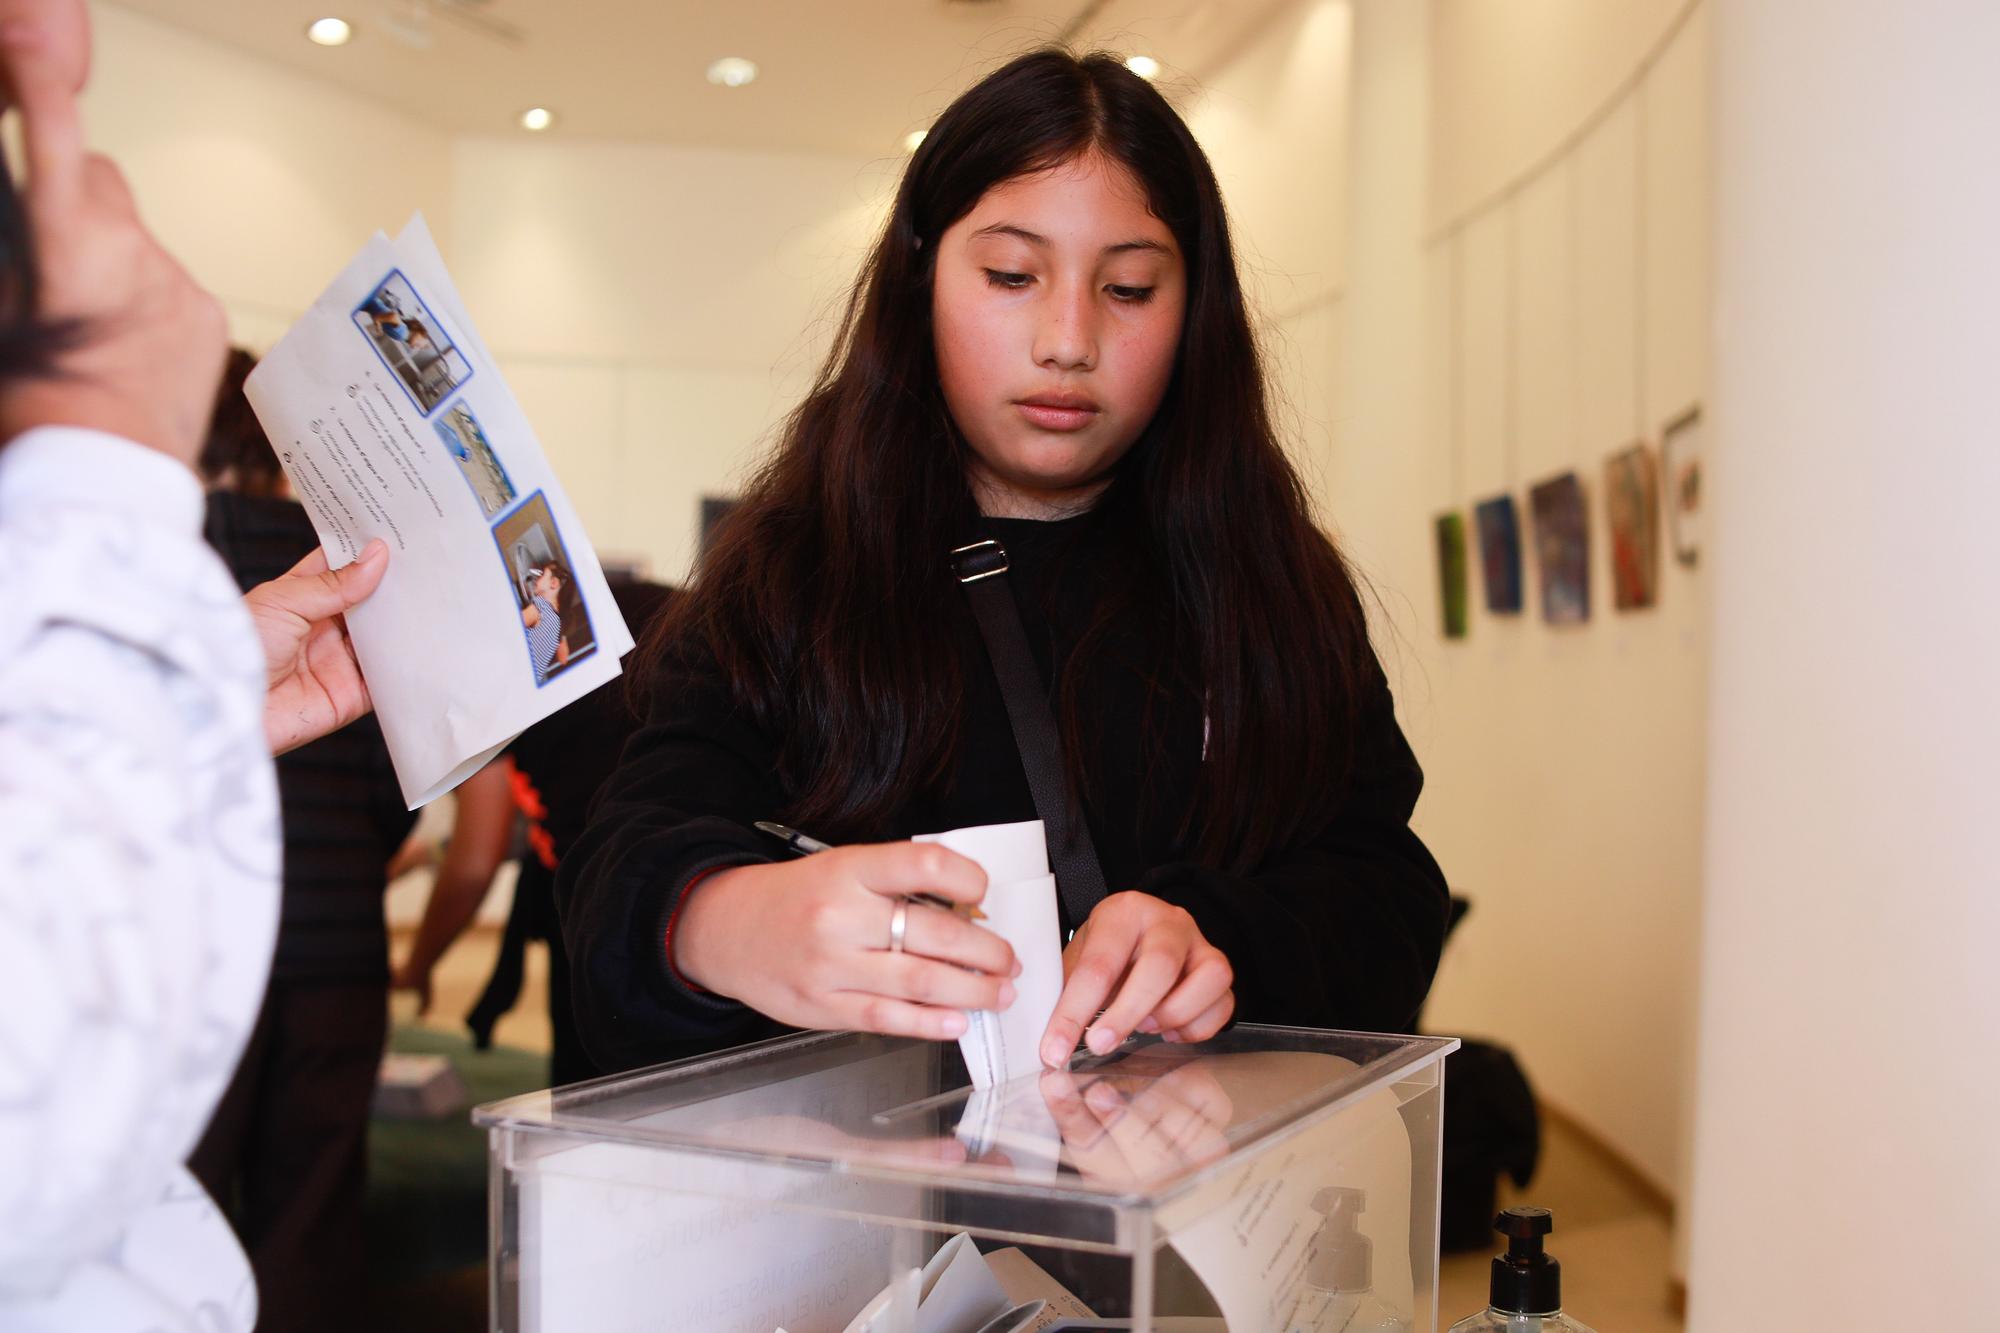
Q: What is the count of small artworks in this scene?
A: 5